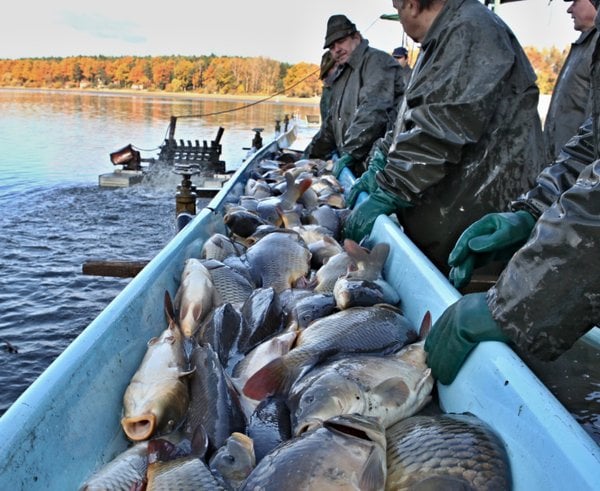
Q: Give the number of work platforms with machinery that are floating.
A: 1